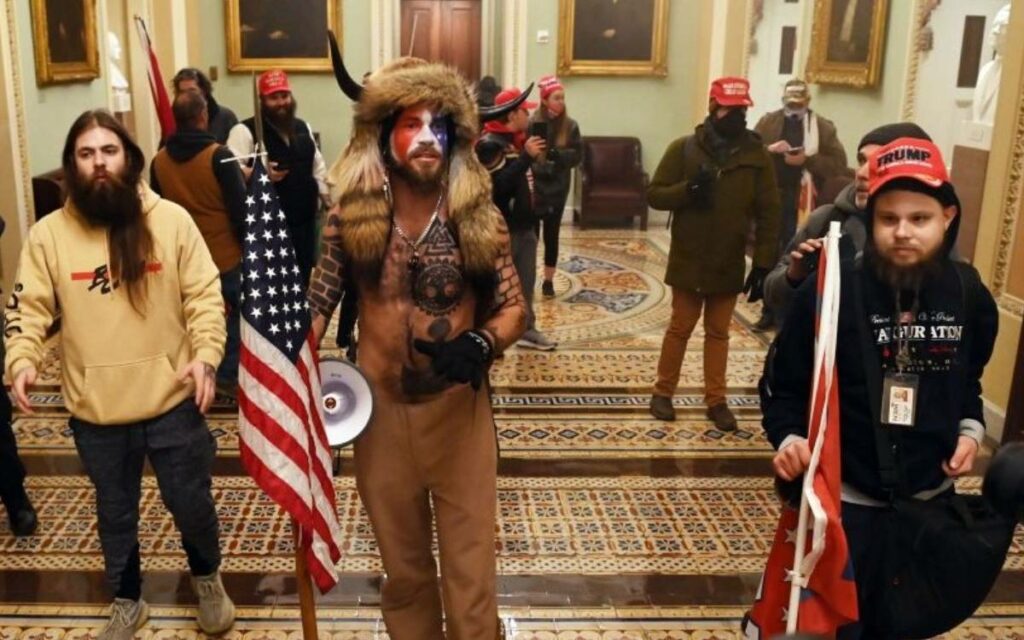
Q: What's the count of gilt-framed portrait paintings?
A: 4